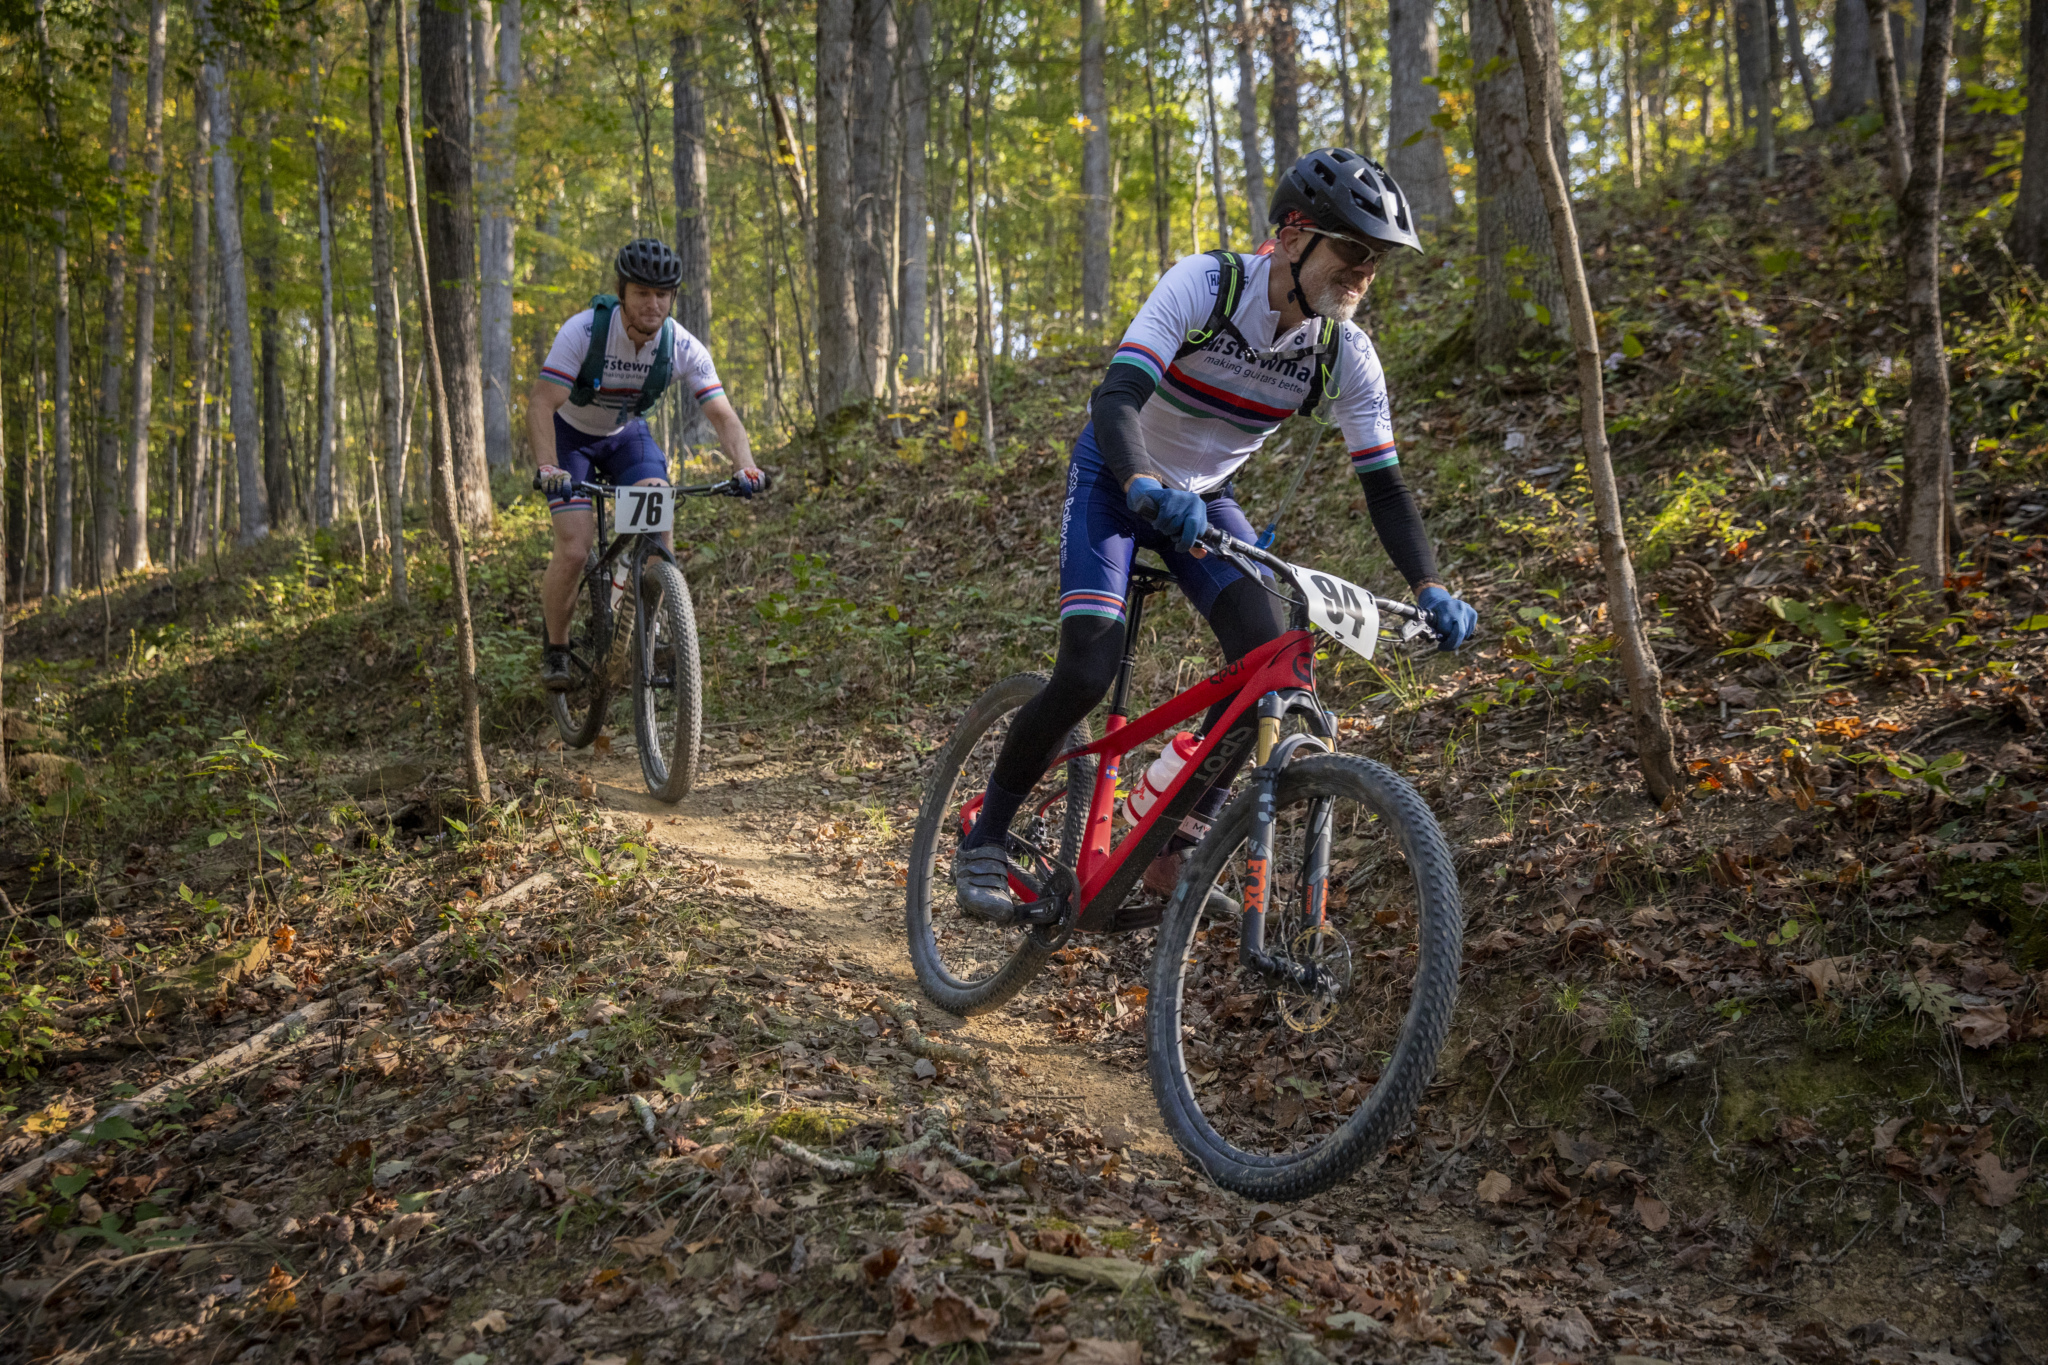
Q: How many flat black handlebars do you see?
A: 2